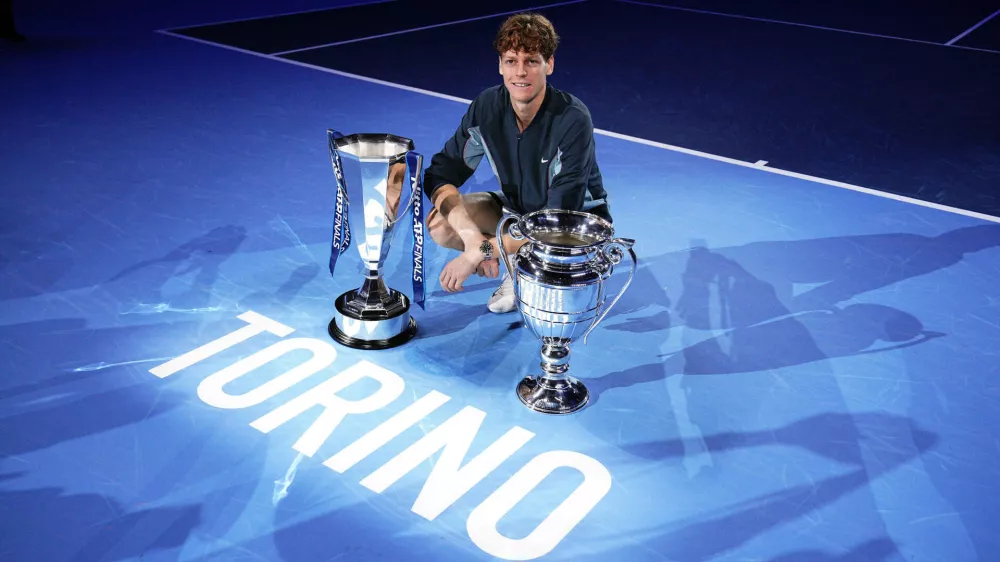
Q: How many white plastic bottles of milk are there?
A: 0